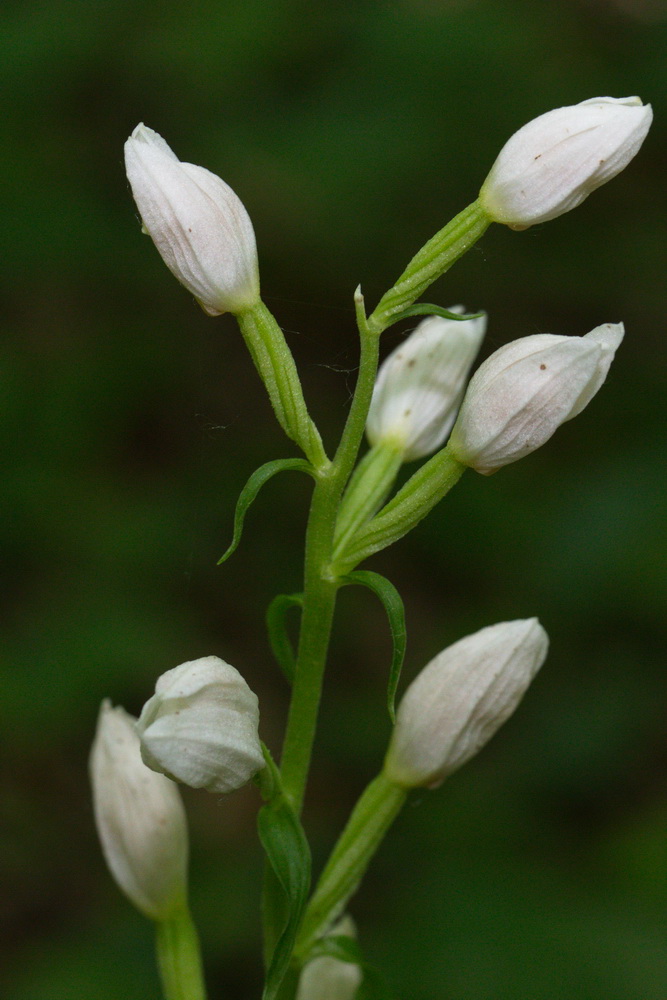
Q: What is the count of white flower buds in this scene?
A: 8